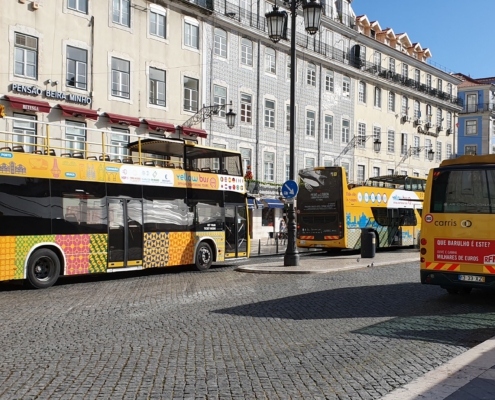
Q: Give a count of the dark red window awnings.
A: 5